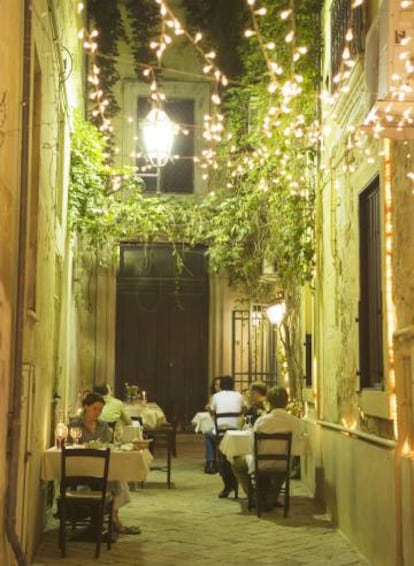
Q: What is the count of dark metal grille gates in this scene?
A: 1